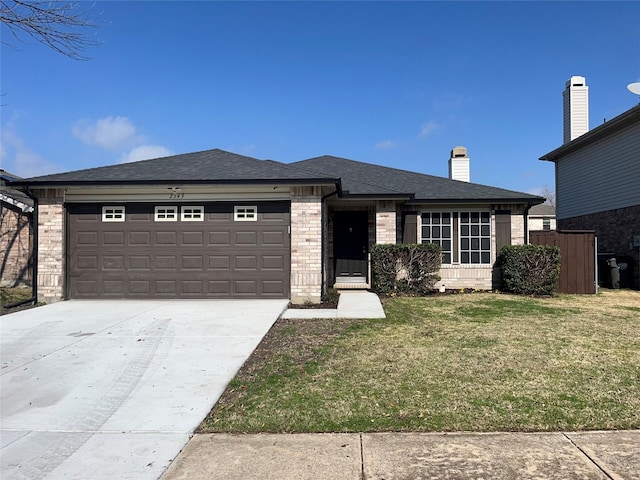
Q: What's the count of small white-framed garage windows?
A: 4